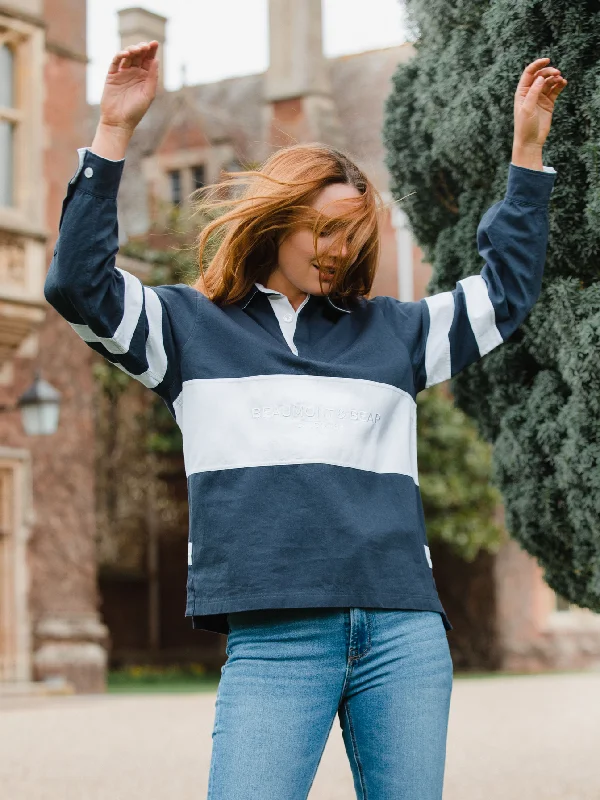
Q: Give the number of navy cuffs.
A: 2